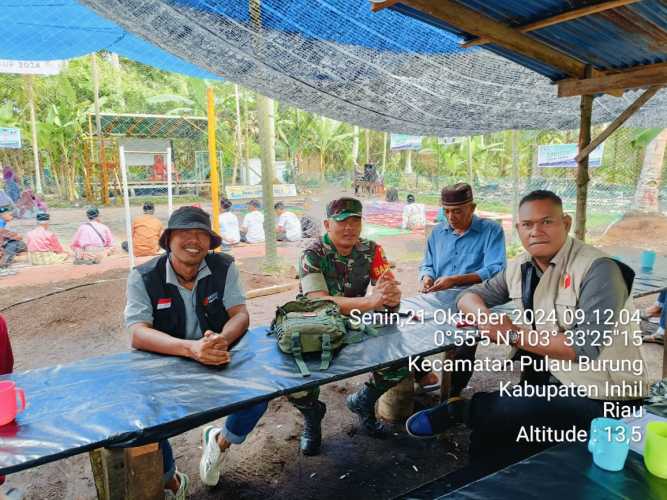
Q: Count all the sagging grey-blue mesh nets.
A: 1